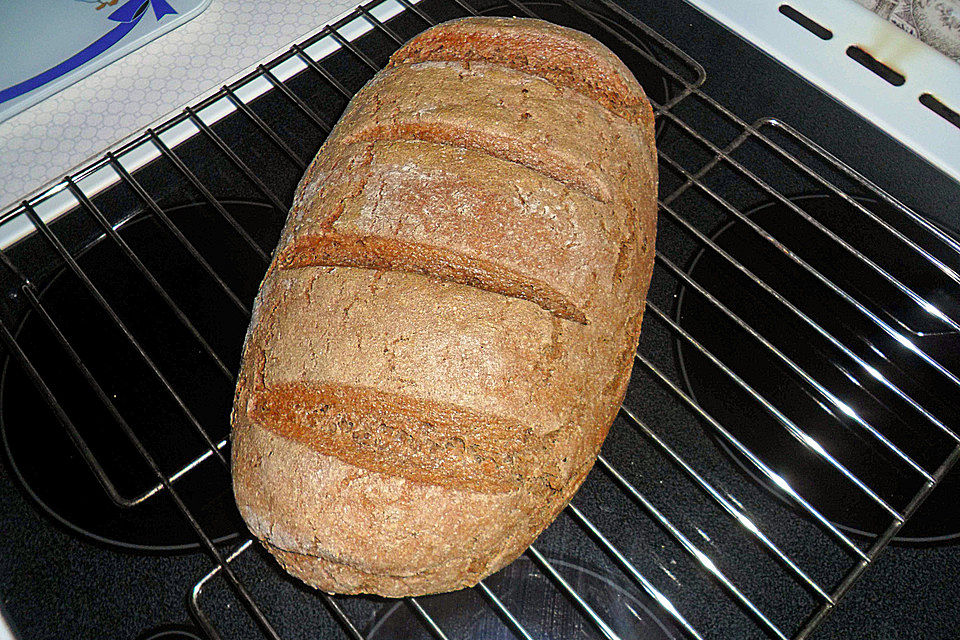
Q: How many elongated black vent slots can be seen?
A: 3